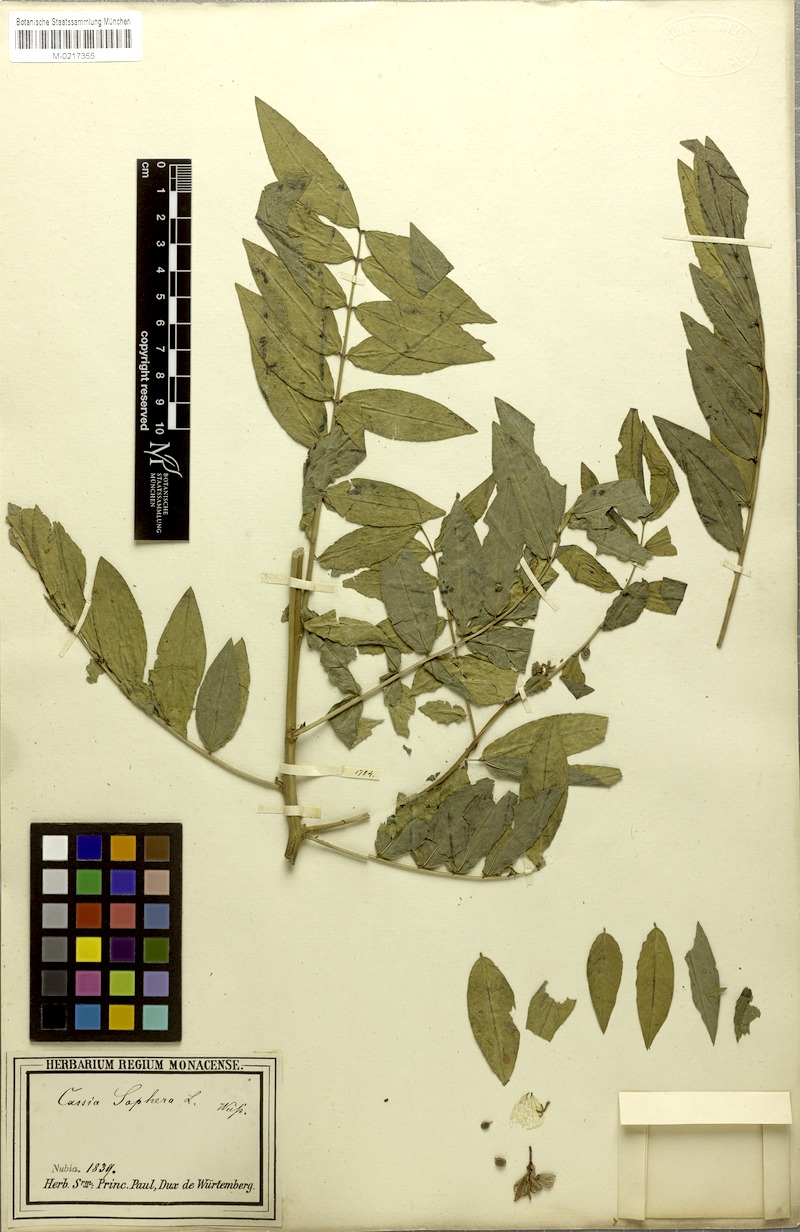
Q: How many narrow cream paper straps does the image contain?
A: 11